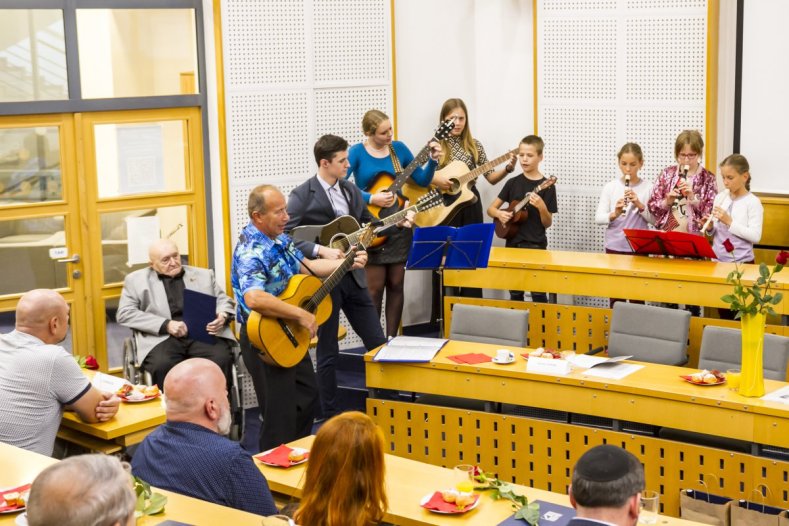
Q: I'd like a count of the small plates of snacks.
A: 6